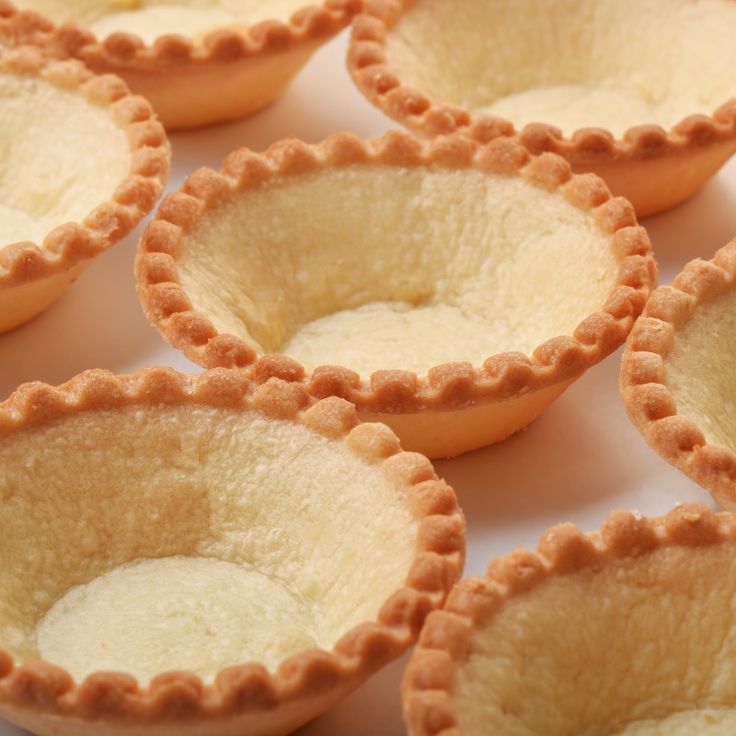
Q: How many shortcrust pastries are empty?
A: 7